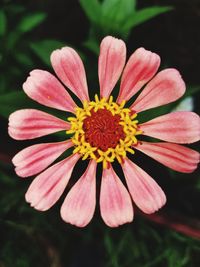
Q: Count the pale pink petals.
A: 13